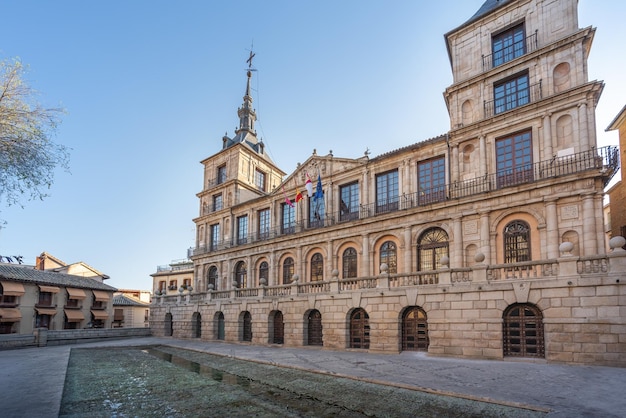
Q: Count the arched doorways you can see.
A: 9